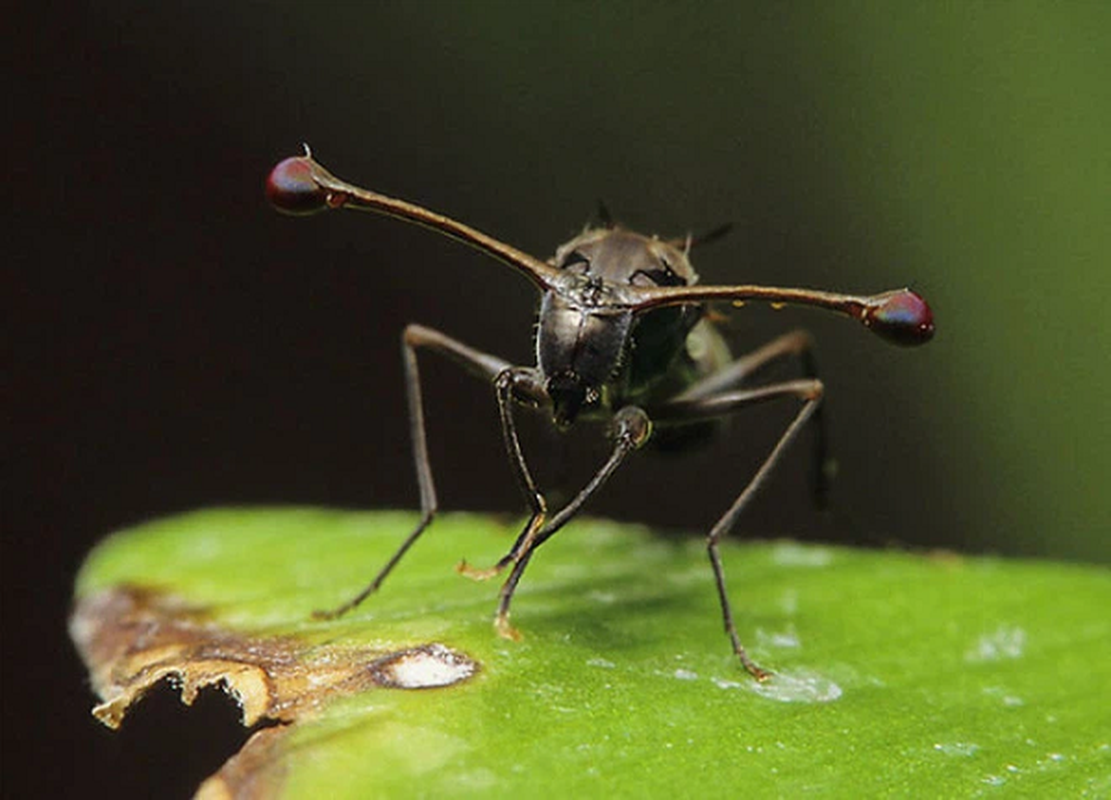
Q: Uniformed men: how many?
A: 0